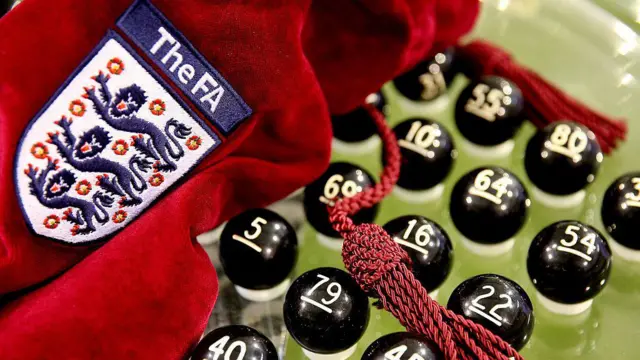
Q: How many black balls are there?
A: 15